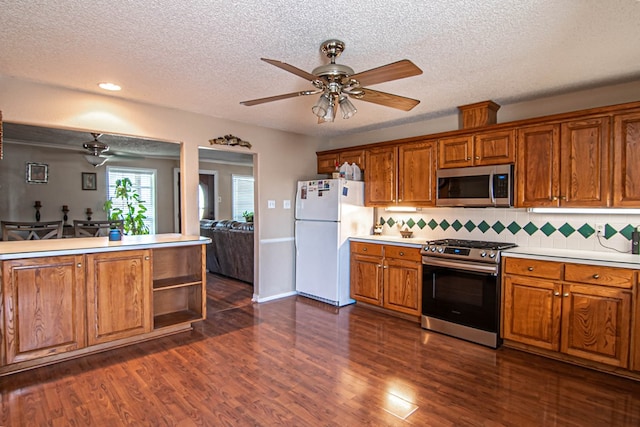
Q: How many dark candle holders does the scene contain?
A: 3